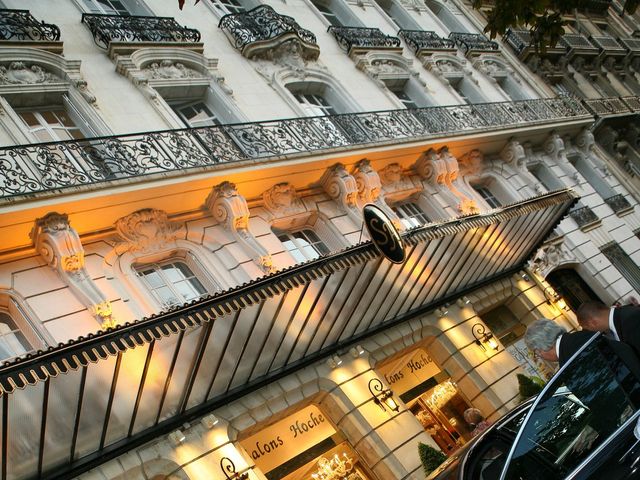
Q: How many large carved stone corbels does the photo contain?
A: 9